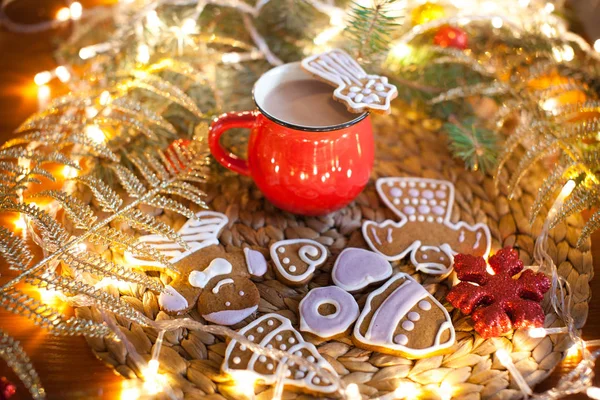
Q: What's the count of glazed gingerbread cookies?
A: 8